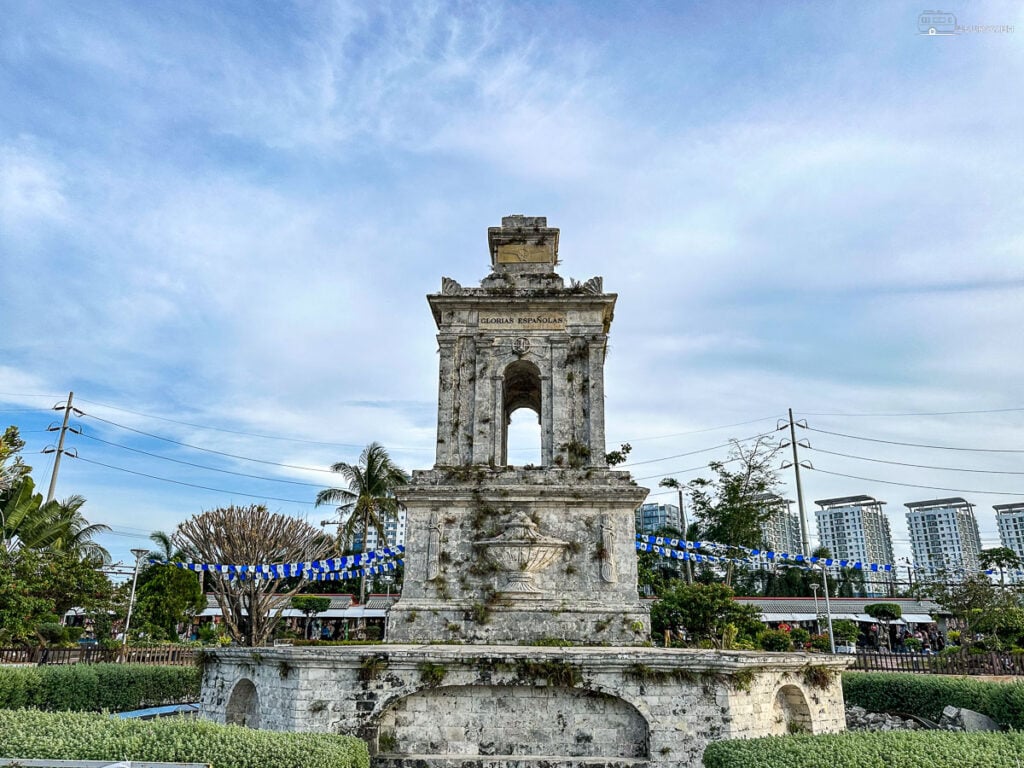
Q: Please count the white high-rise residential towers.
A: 4